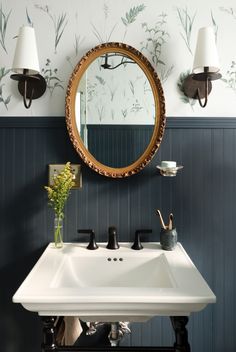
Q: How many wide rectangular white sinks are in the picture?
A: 1